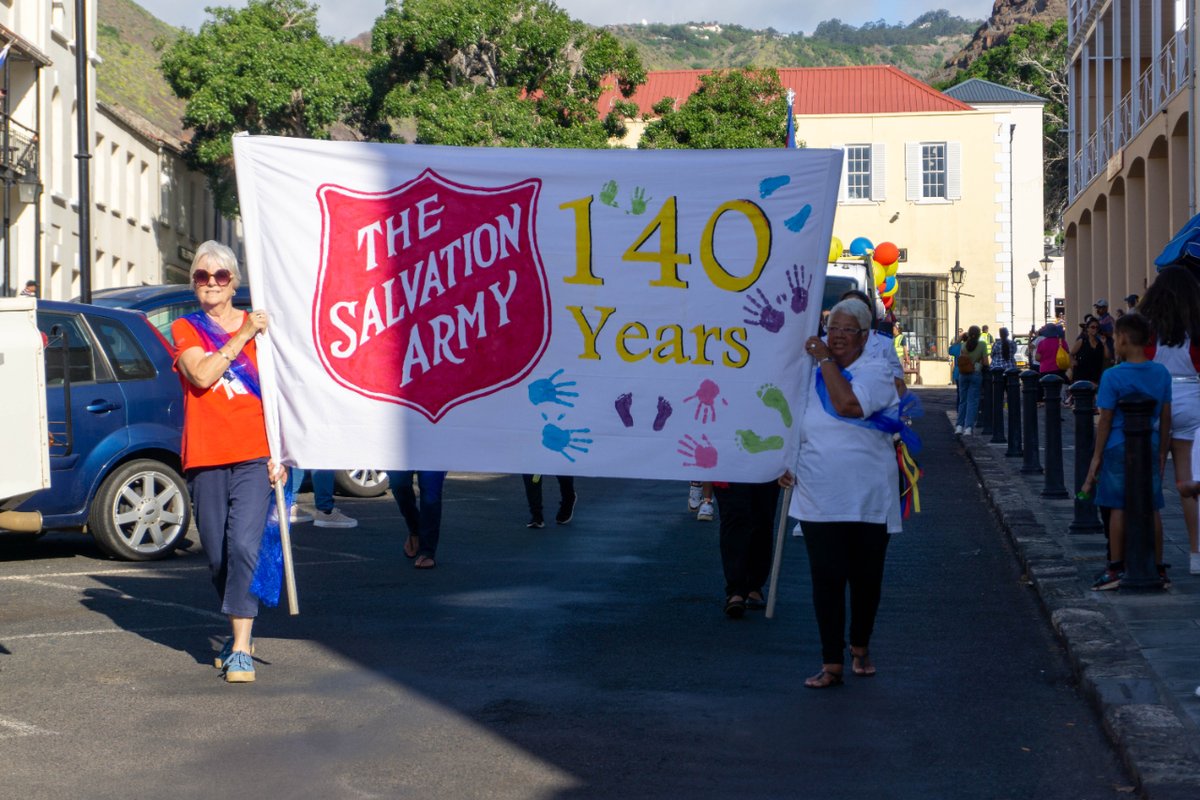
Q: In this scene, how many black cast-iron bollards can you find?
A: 8